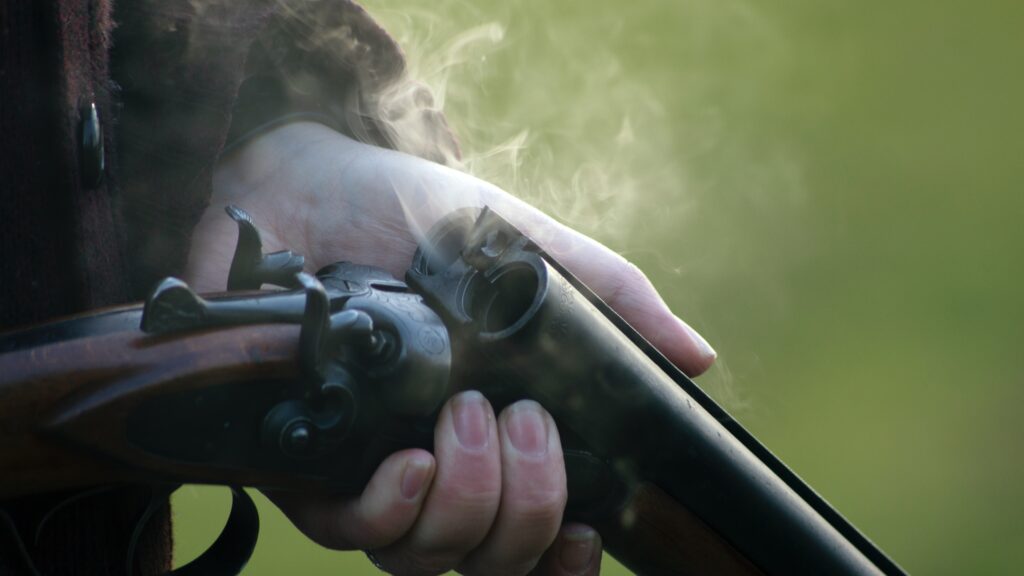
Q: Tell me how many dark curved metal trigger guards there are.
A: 1